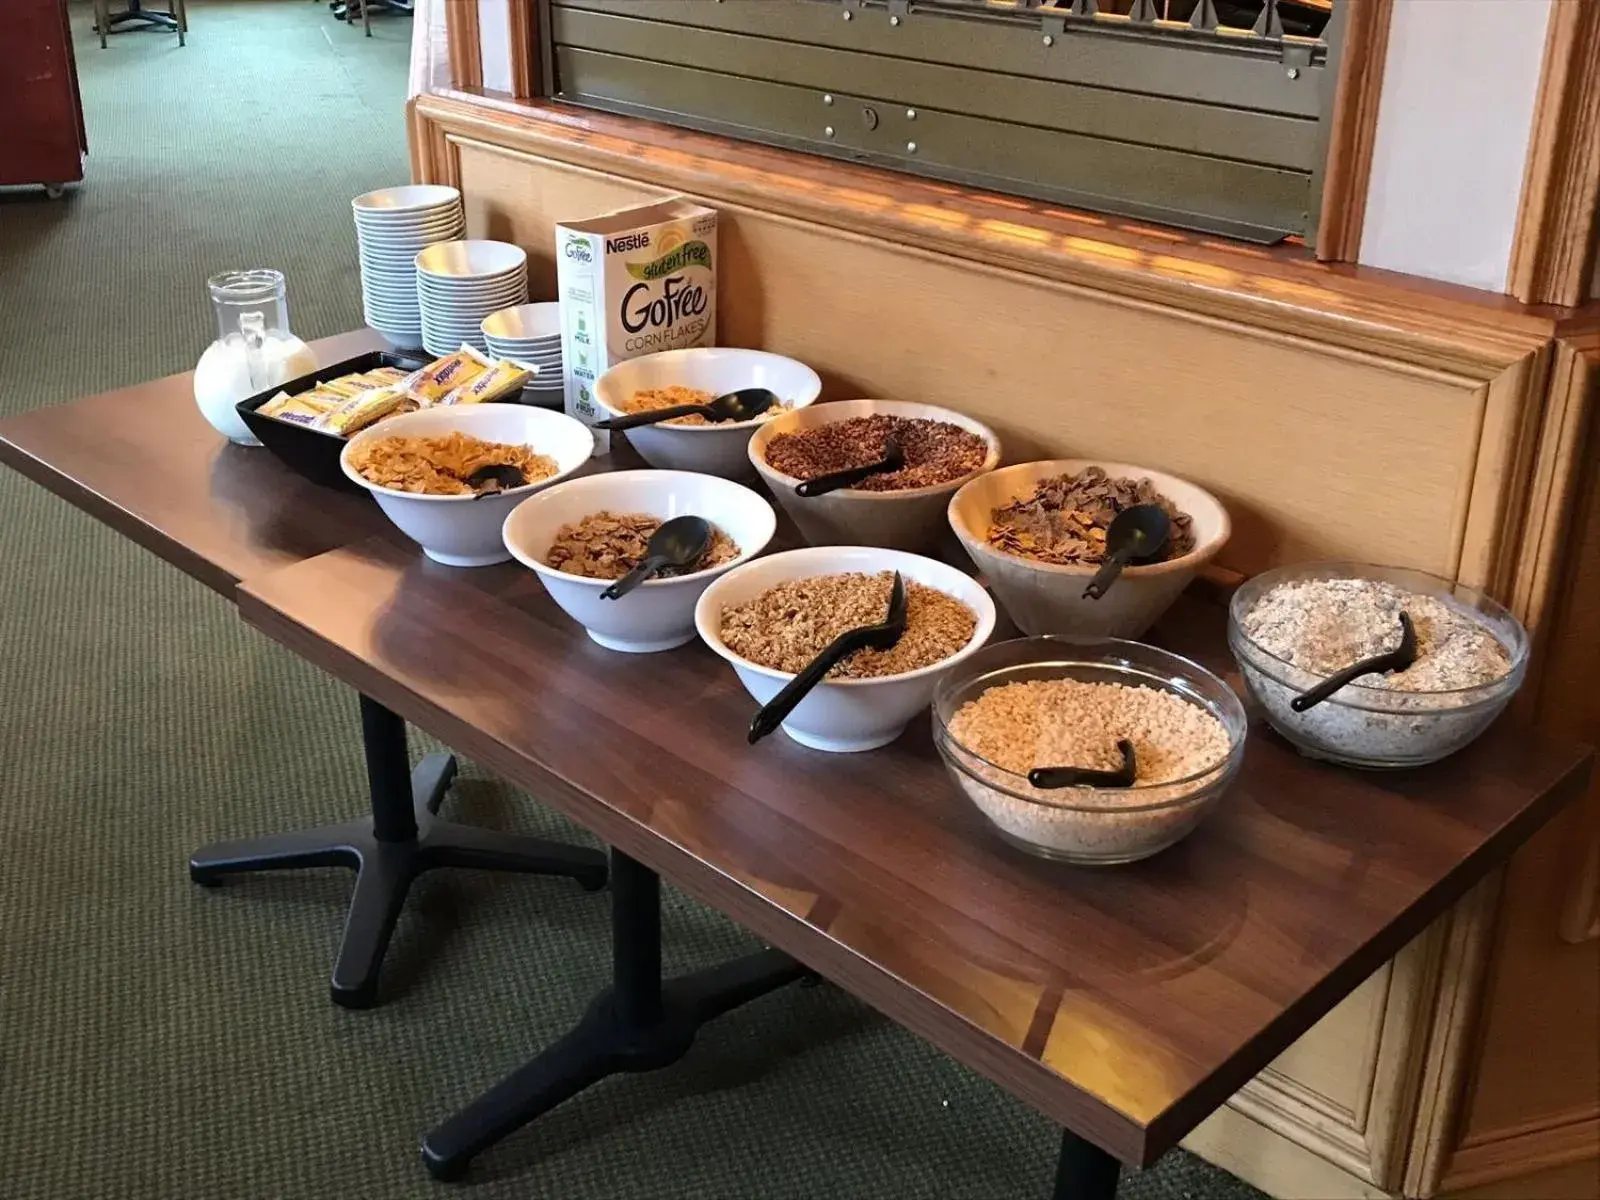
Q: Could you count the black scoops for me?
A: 8